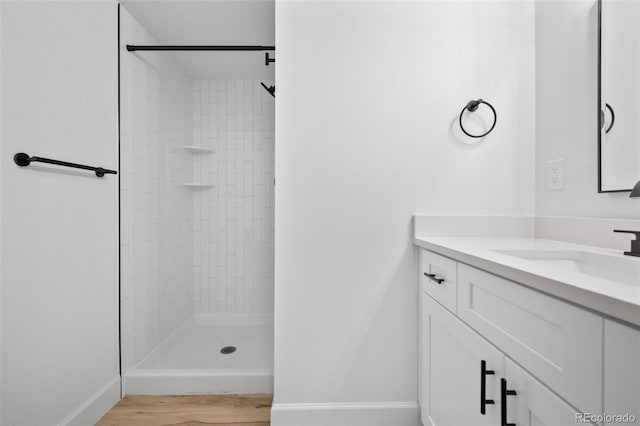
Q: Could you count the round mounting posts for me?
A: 3